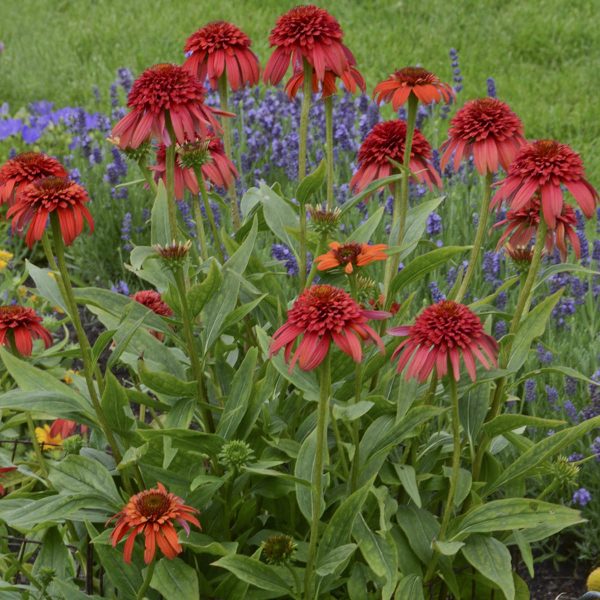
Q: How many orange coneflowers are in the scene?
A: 3